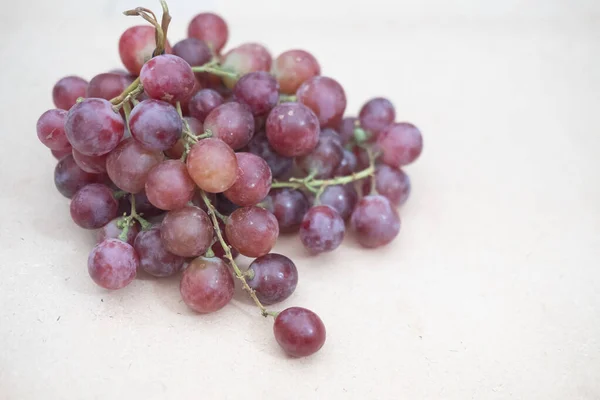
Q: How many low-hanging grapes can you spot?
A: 1